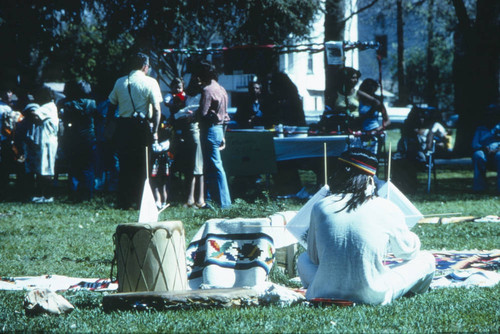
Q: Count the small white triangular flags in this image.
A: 3